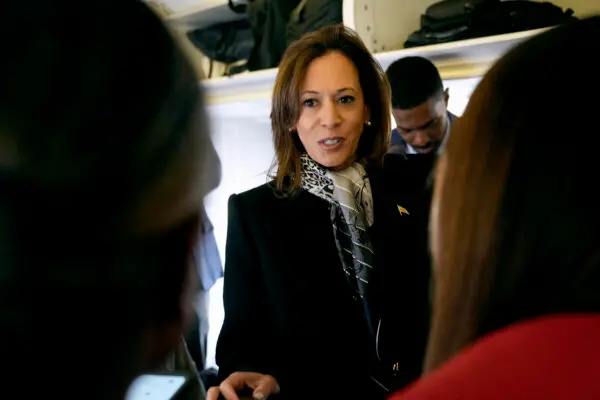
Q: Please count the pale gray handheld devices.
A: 1